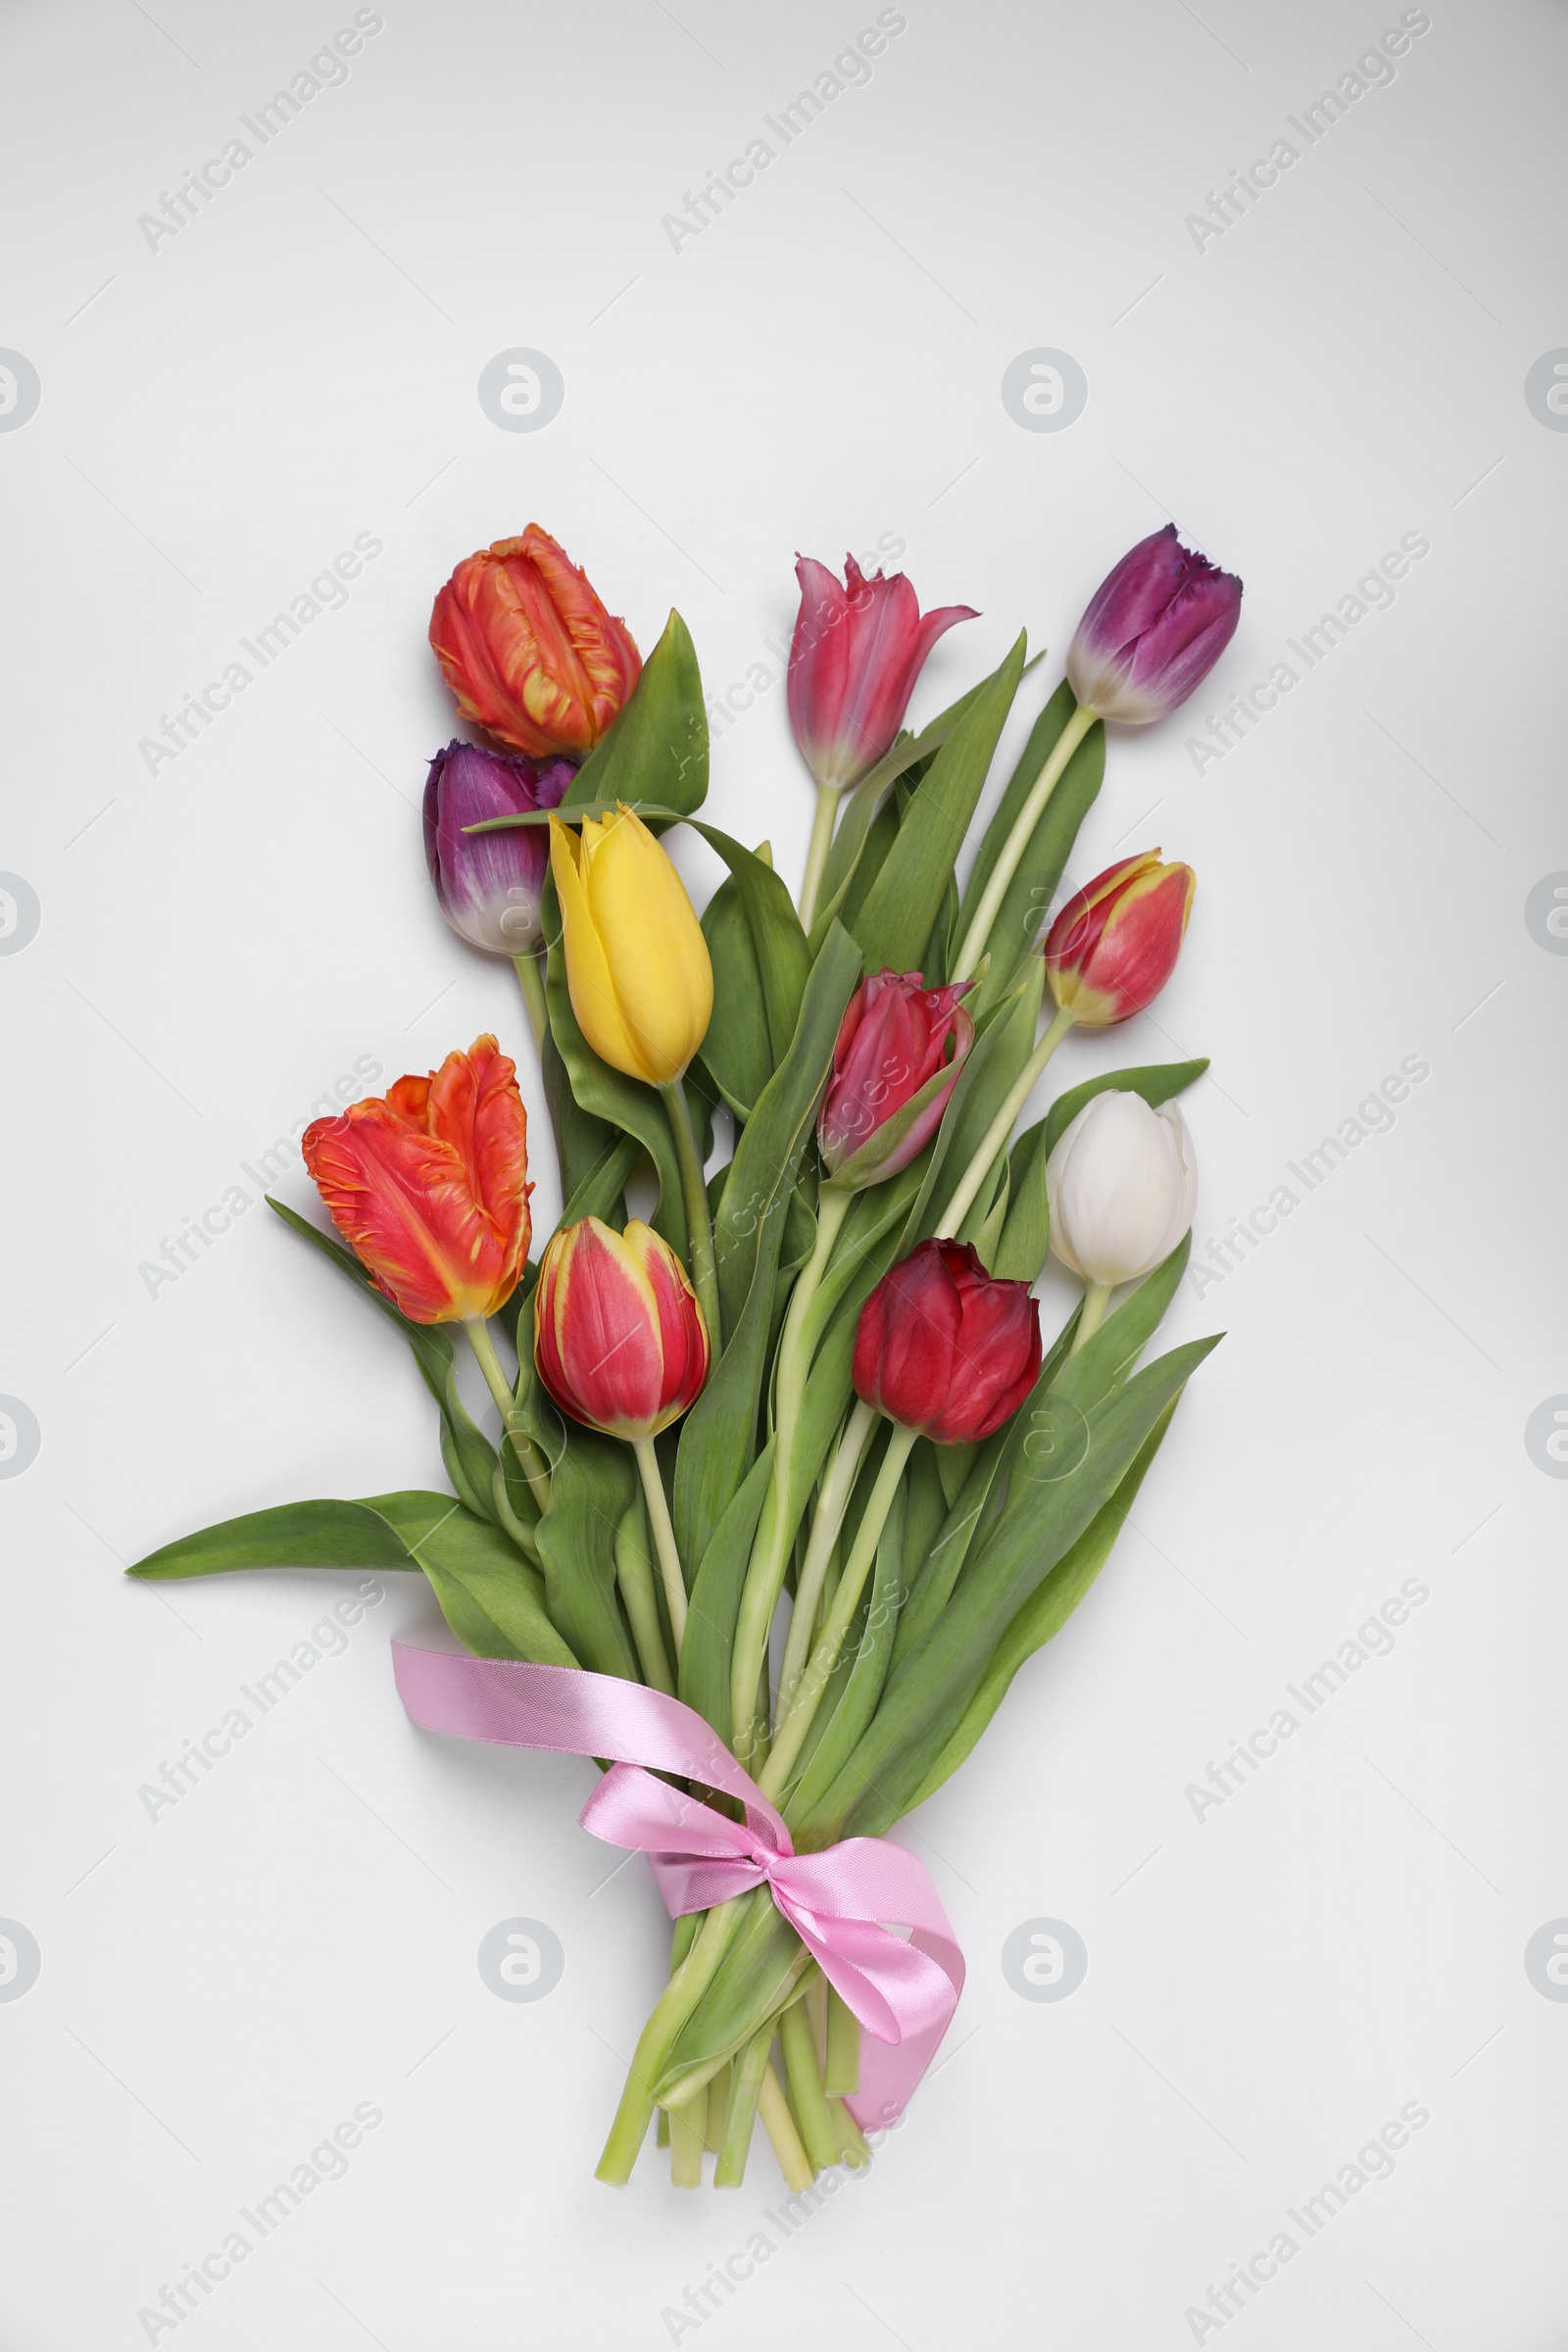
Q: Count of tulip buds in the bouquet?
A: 11